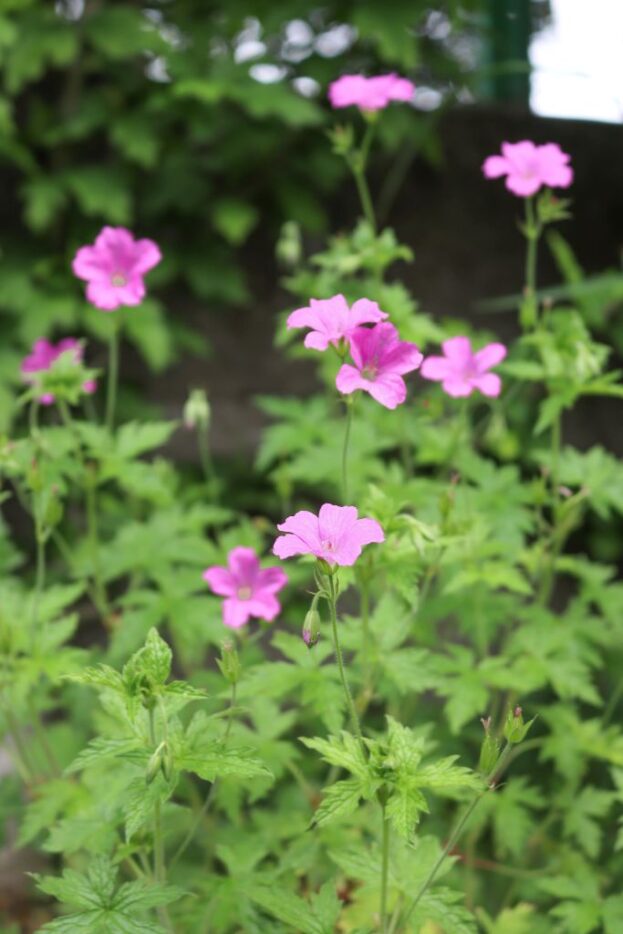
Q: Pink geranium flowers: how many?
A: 9